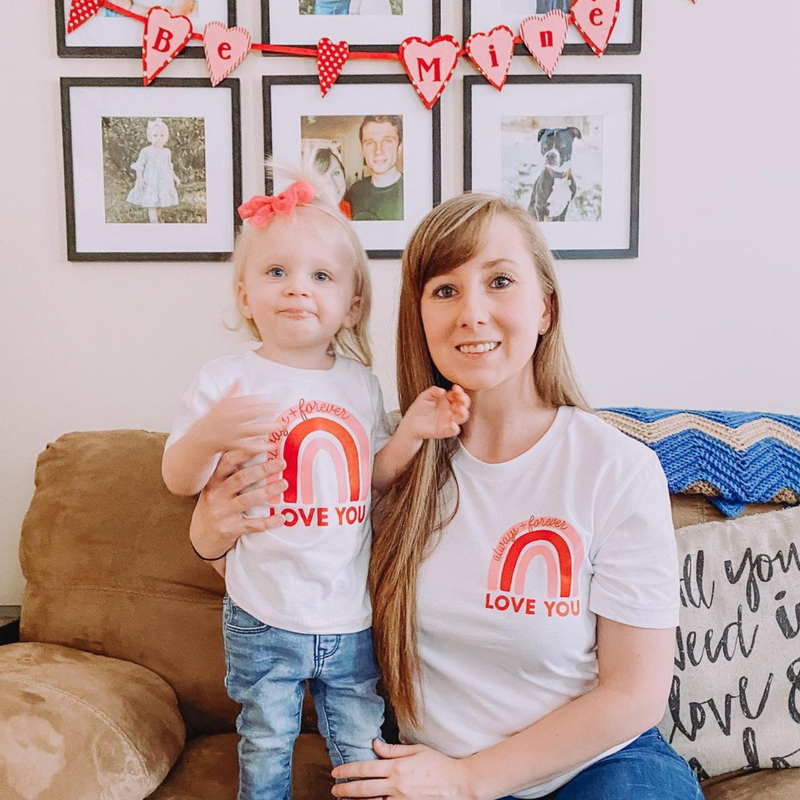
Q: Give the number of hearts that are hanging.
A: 8